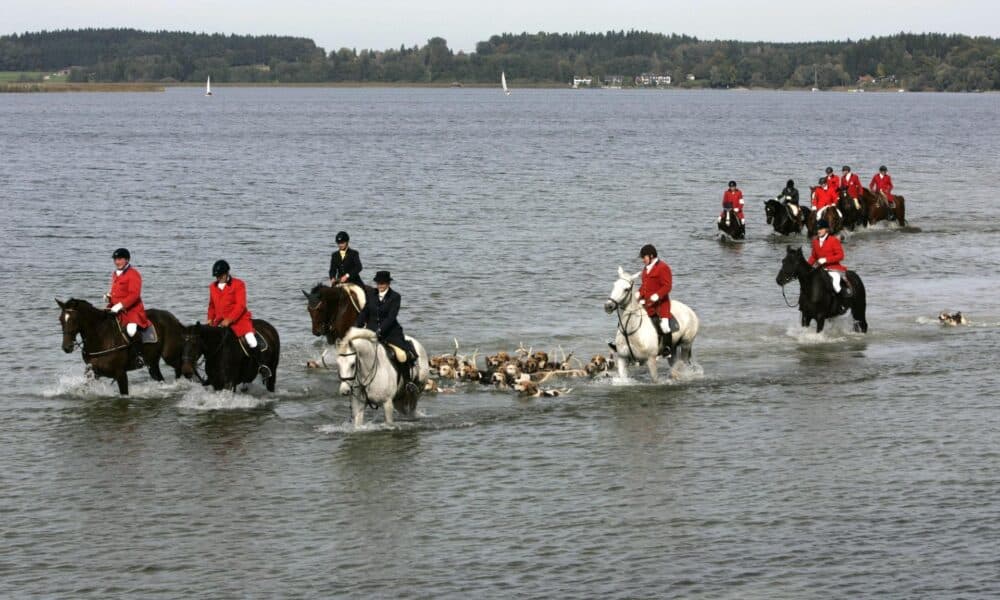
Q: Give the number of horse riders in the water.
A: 12